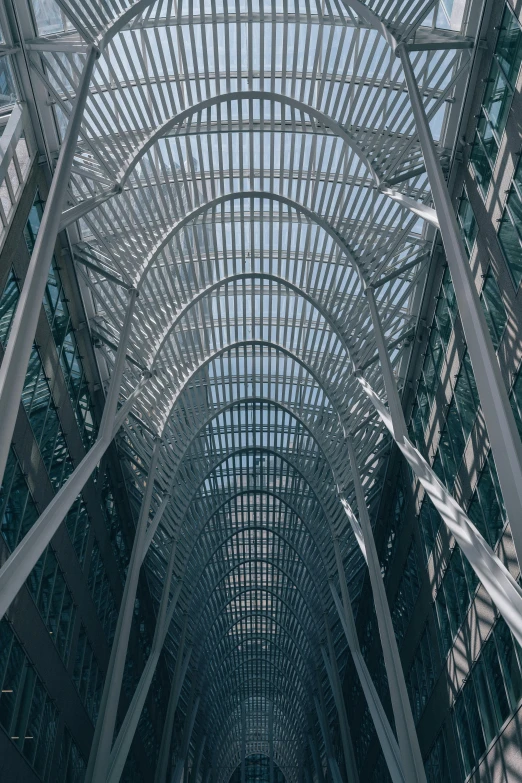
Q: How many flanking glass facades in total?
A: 2